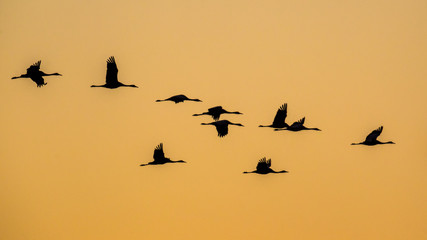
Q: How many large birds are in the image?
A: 10